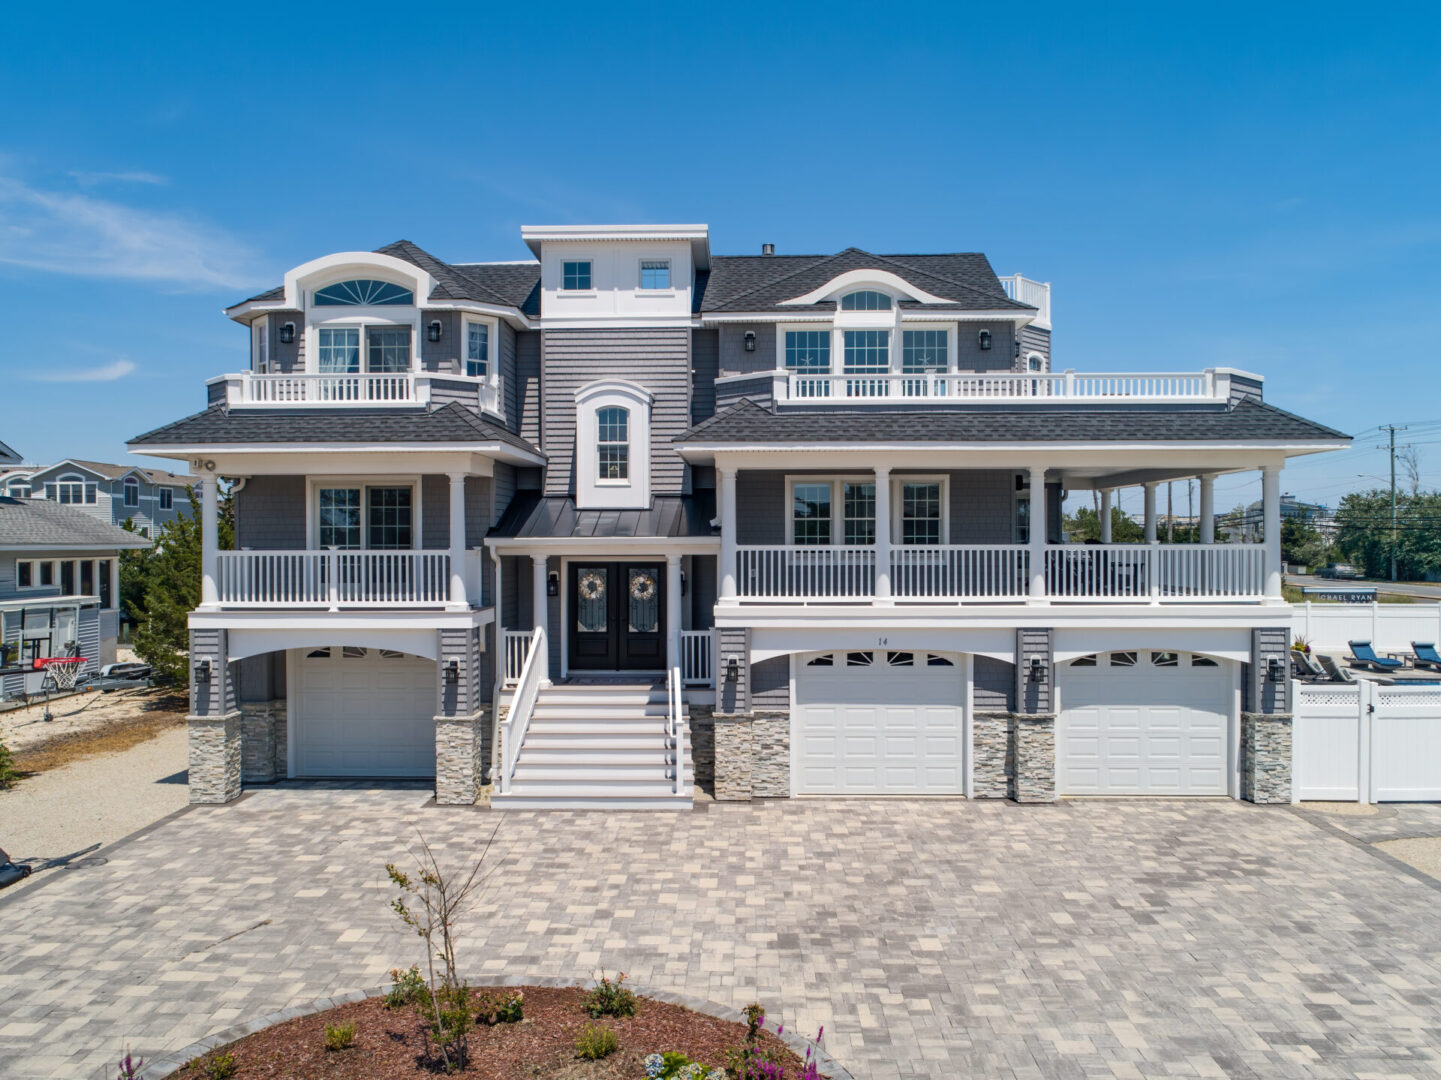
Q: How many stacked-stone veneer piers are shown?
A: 5